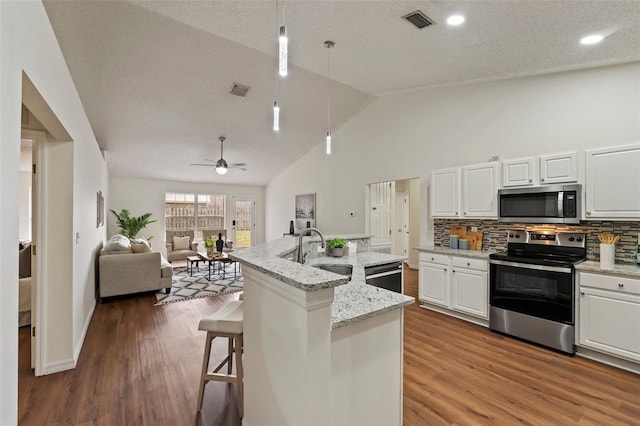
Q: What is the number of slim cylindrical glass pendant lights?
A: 3